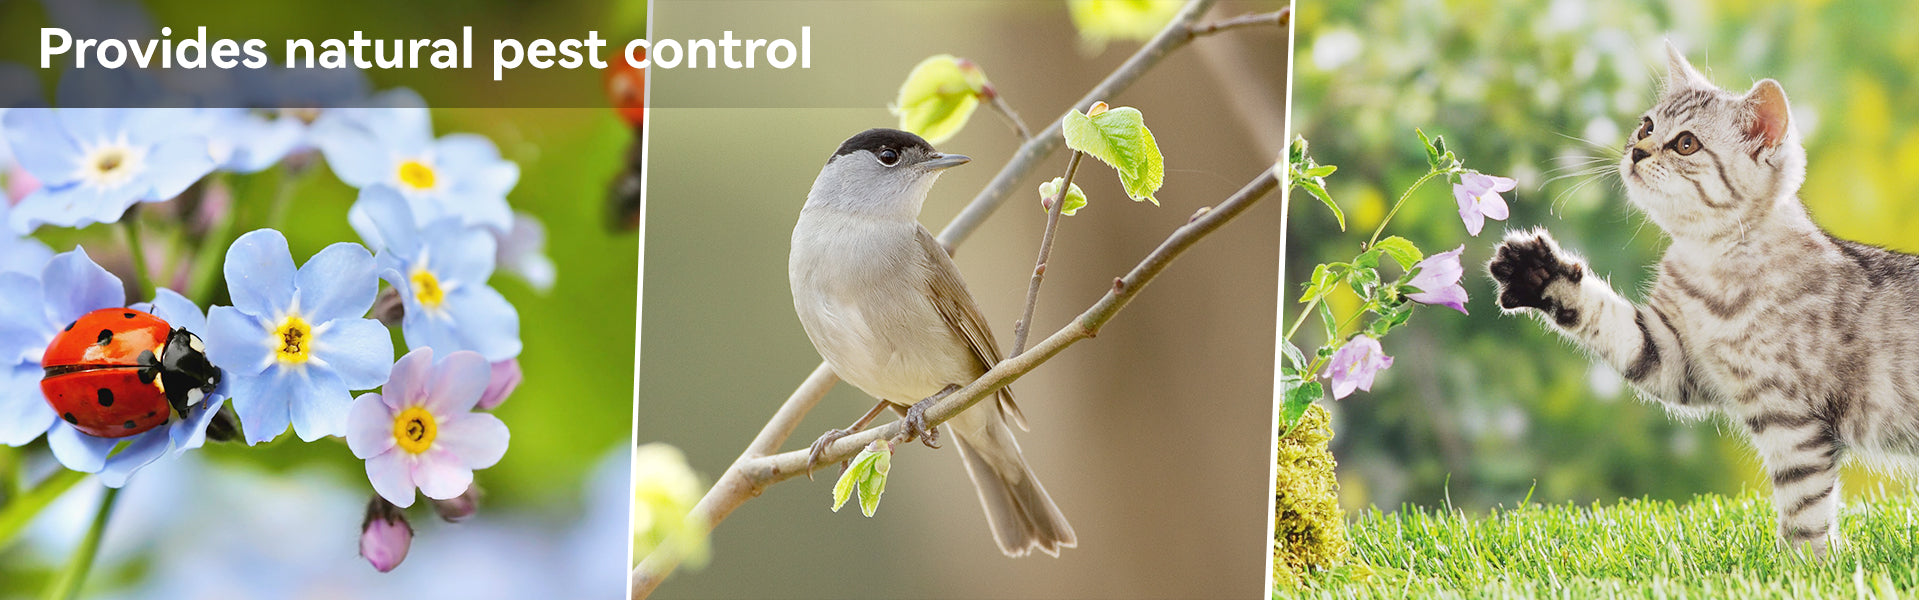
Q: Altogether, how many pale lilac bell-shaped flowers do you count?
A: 3